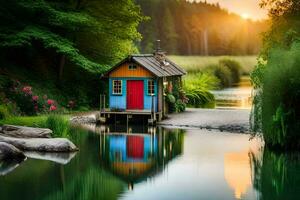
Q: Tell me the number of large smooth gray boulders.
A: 3